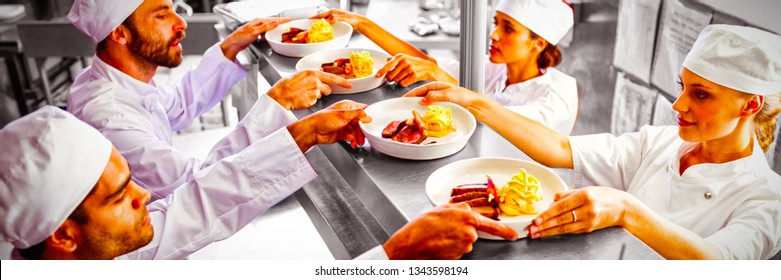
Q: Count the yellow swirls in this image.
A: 4